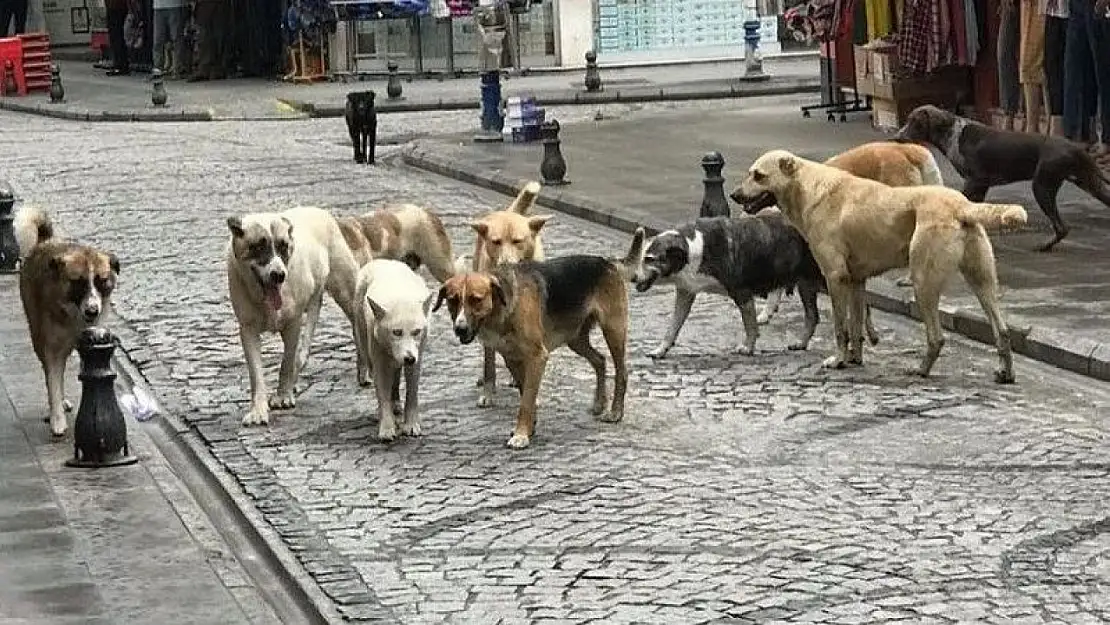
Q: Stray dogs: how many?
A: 11